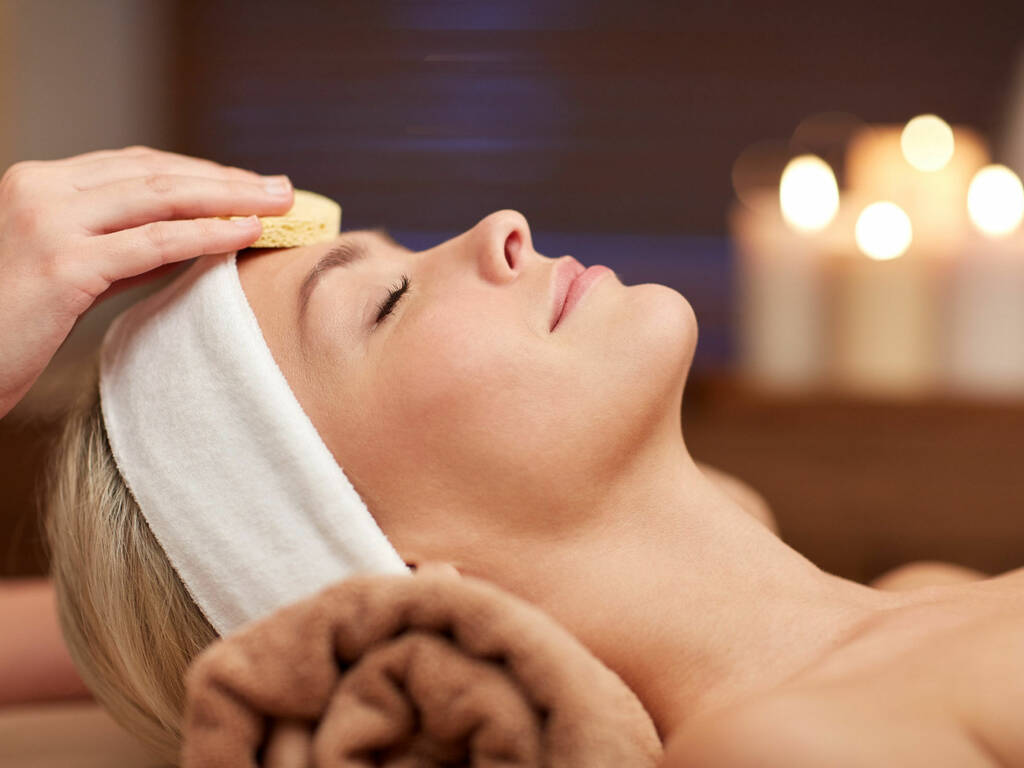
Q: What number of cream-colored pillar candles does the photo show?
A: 4